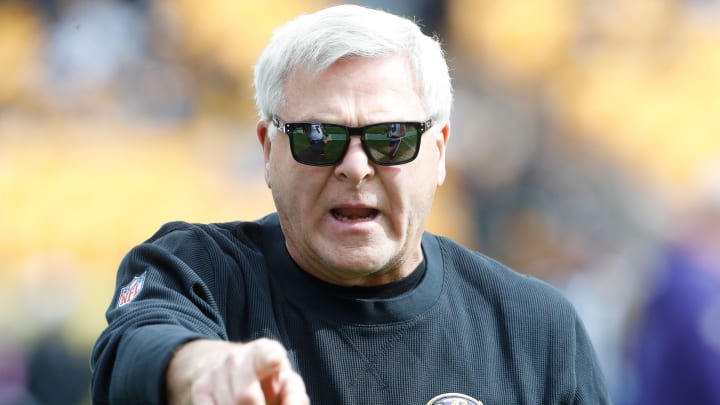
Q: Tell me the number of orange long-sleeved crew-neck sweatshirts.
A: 0